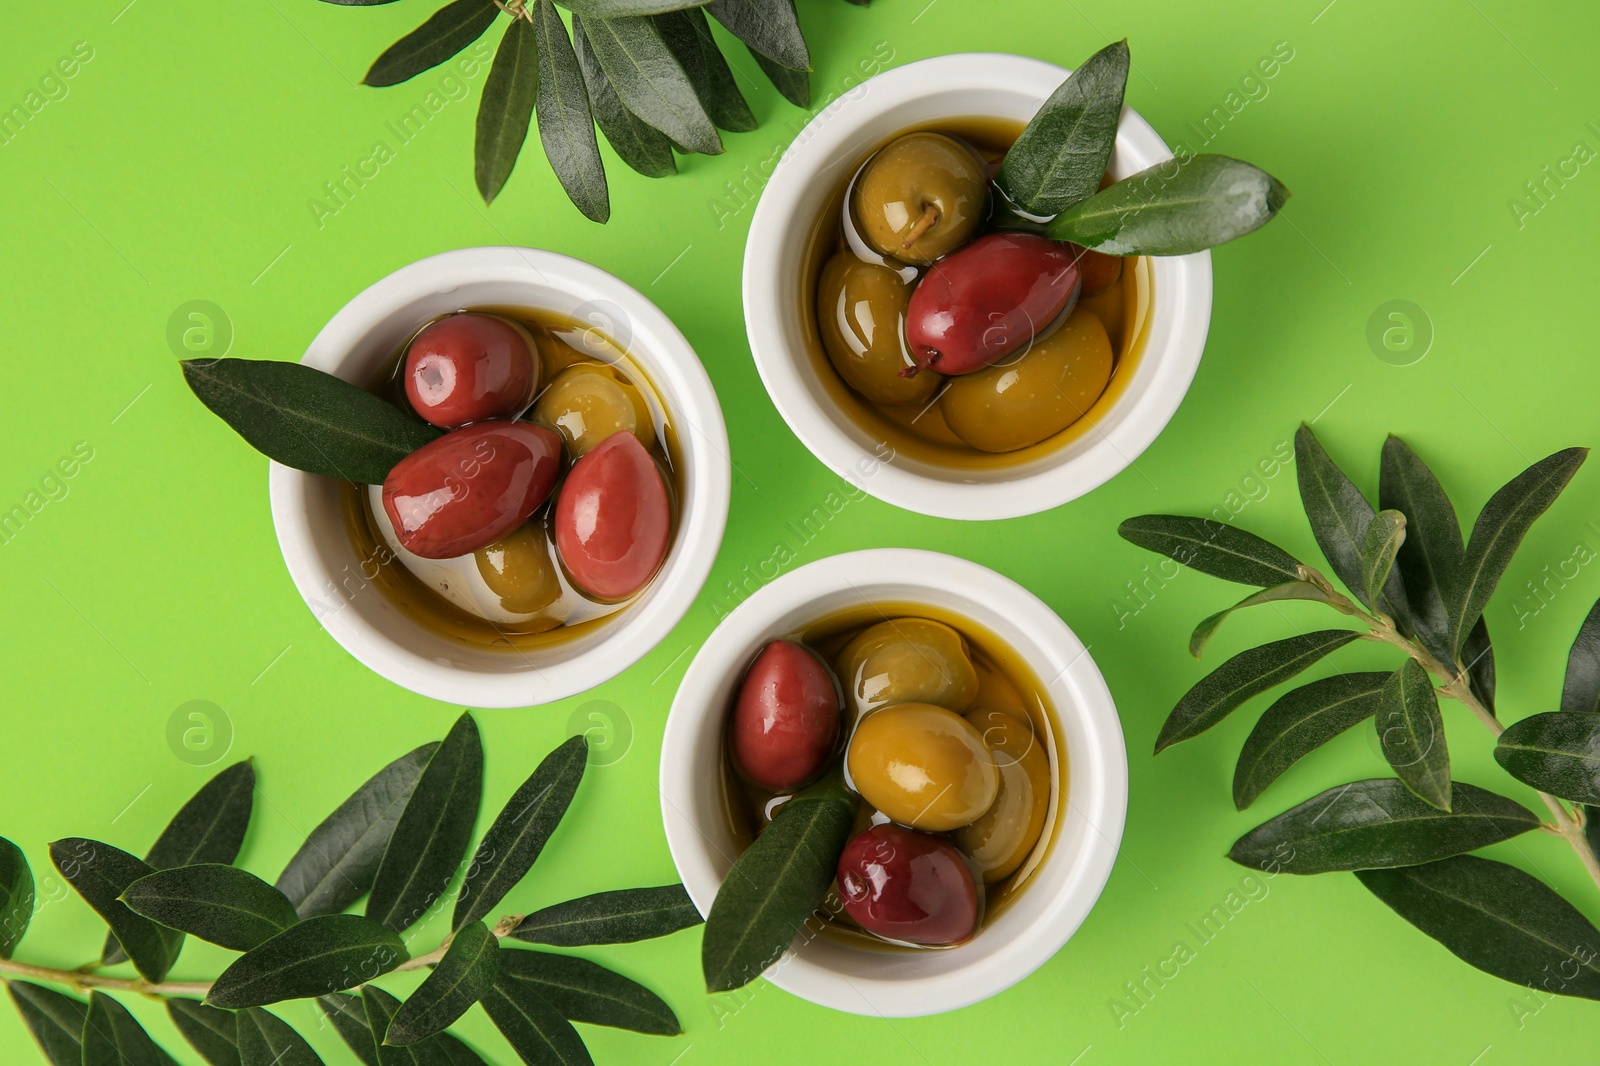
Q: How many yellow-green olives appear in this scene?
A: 8